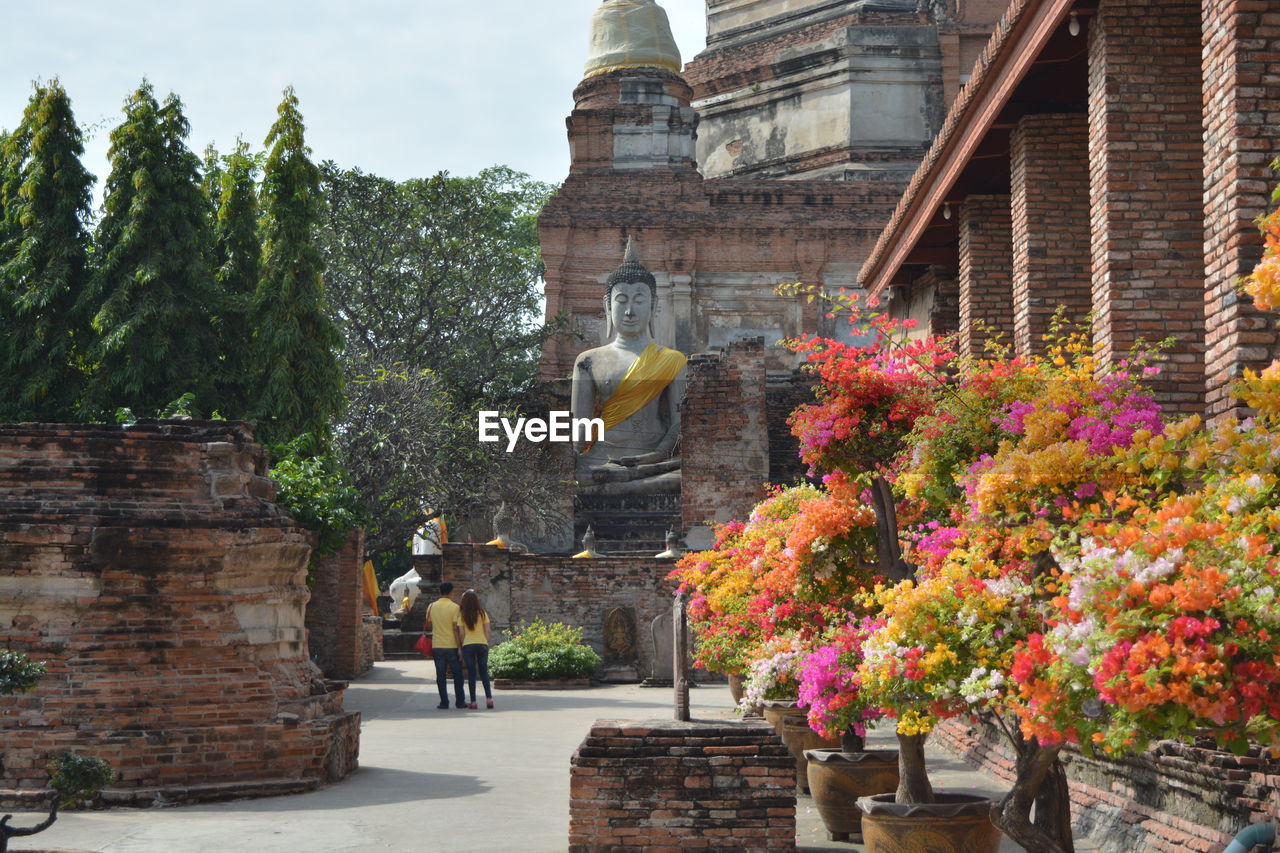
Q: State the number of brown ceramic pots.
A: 5